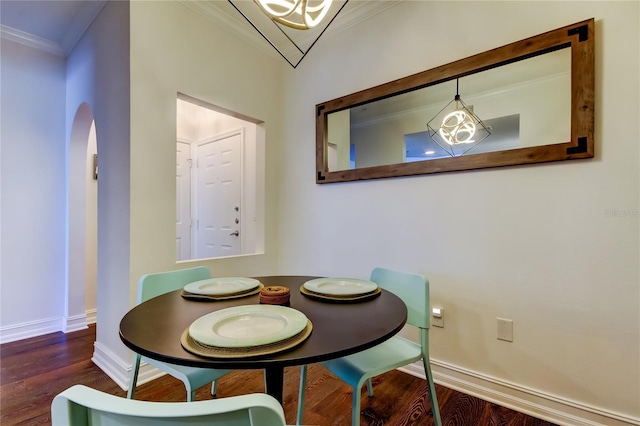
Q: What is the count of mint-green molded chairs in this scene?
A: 3